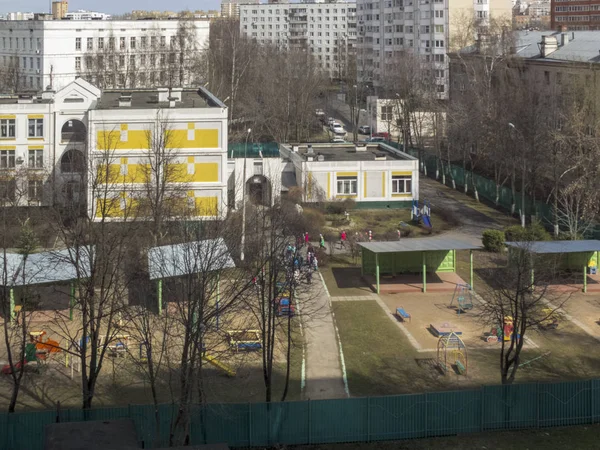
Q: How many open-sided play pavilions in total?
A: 4